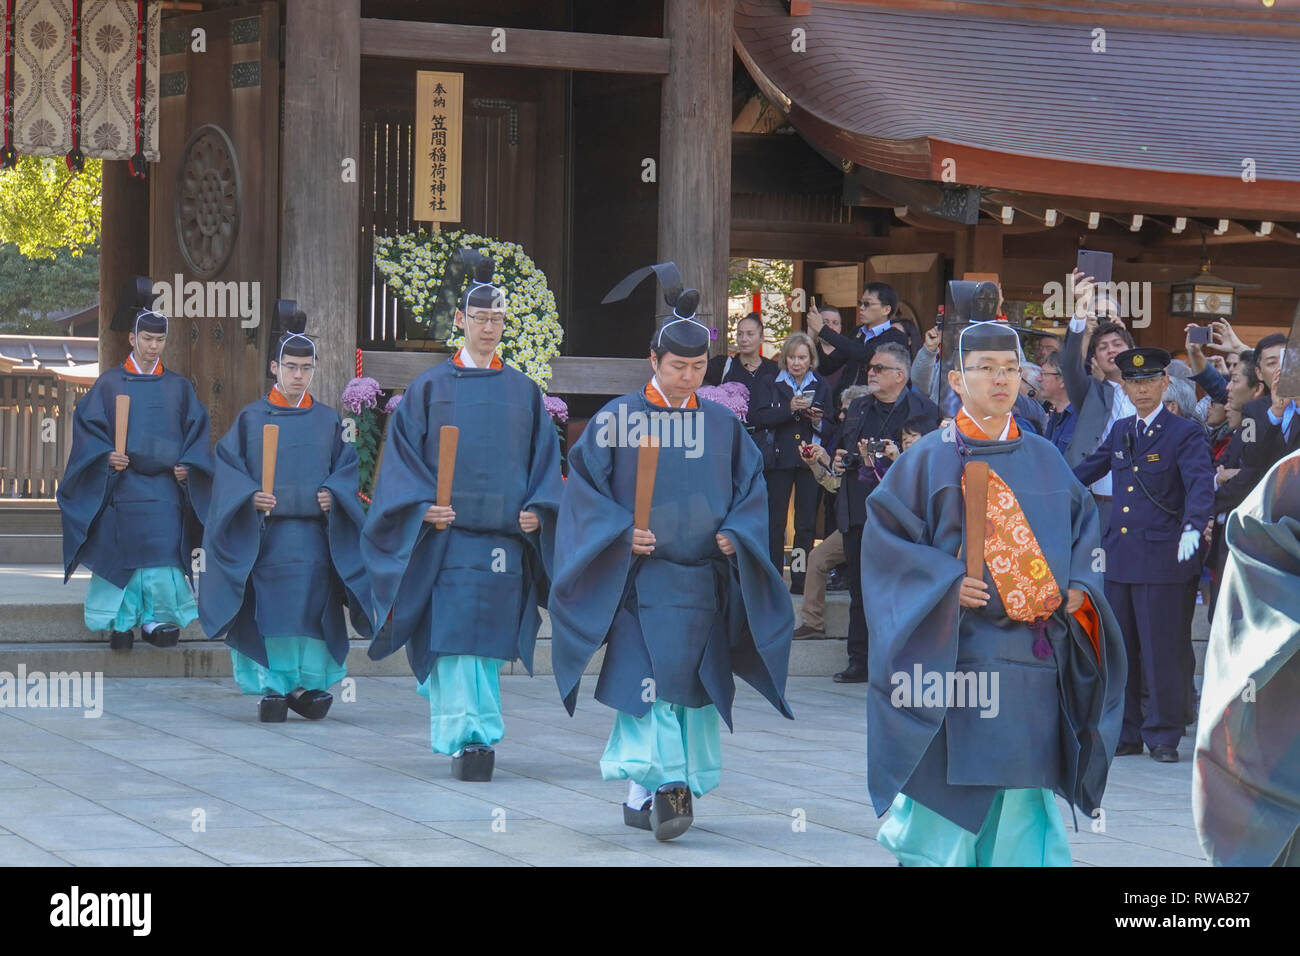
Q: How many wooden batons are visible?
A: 5